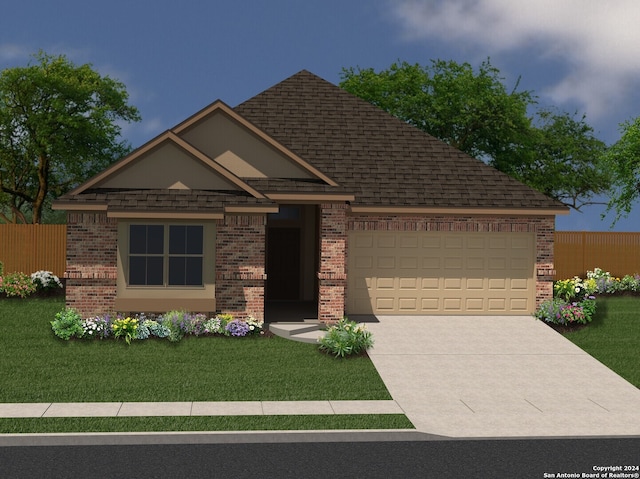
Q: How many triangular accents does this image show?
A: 2